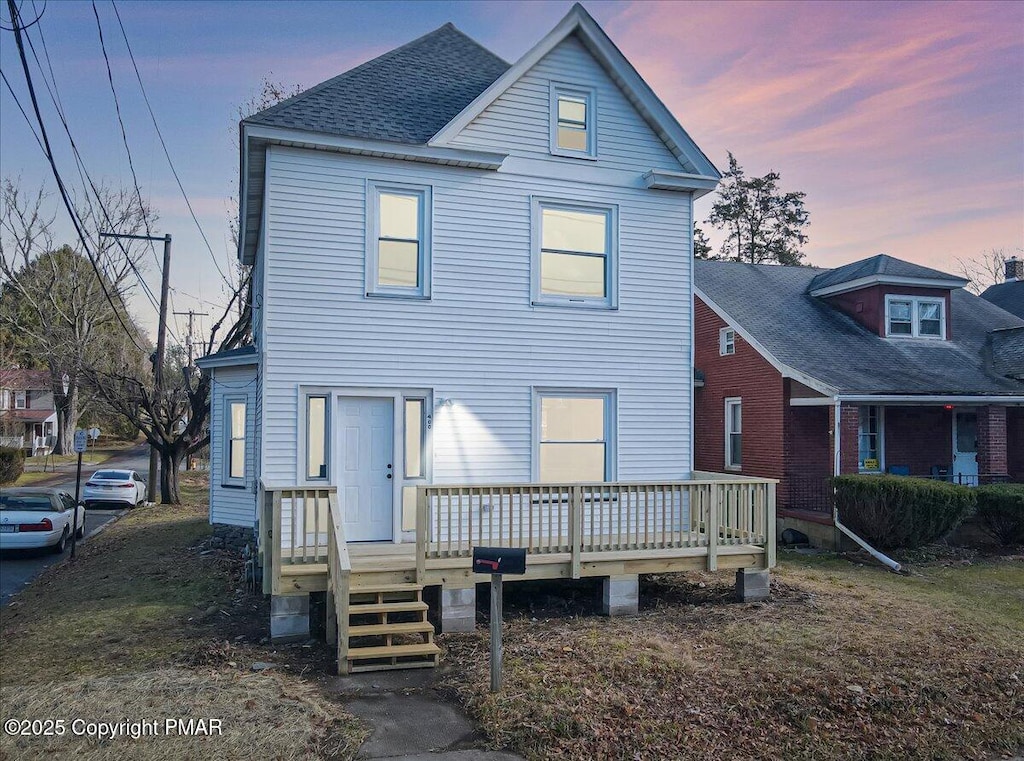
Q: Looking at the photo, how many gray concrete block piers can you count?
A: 4